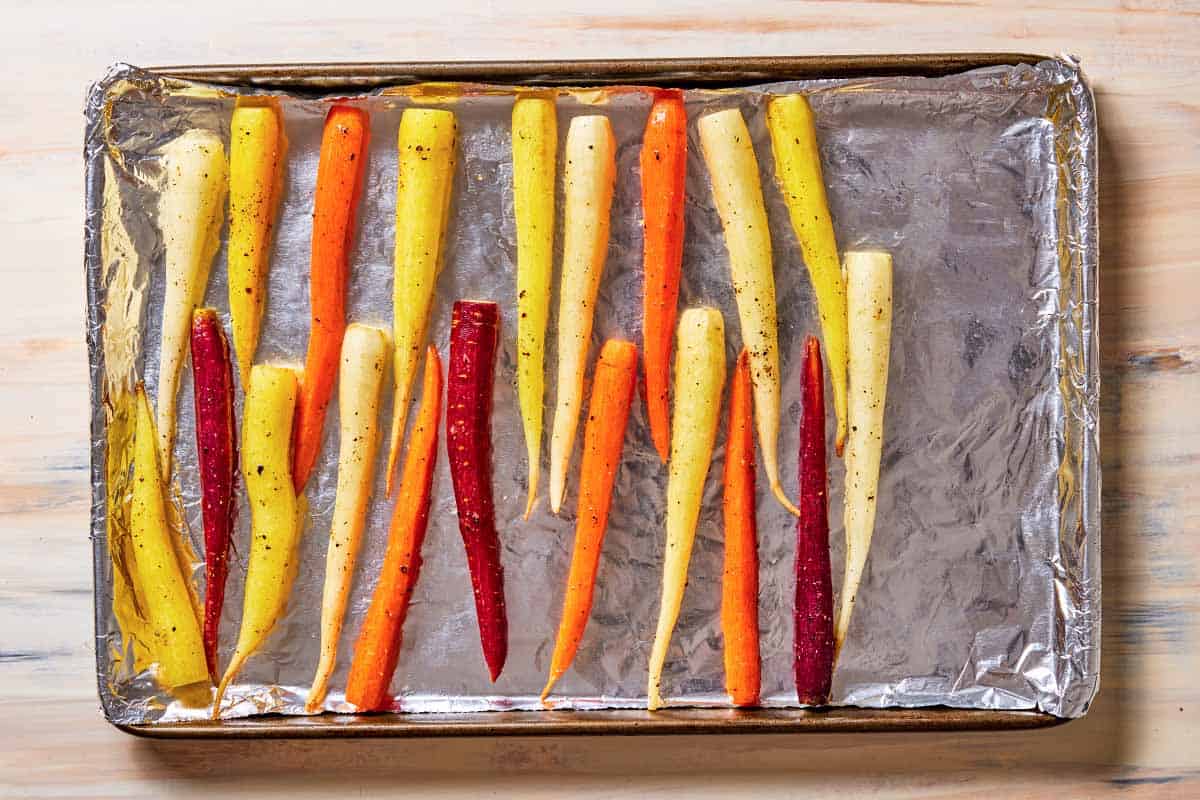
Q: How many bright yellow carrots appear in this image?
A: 6